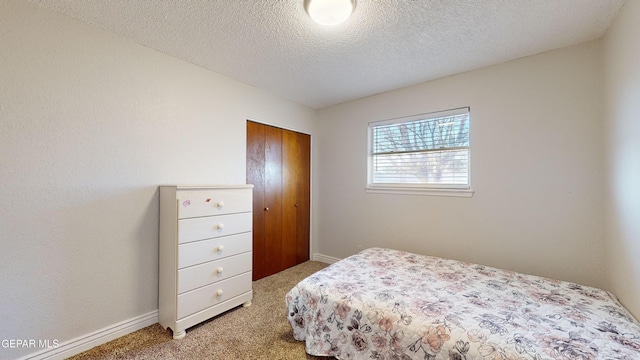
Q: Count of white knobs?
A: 5